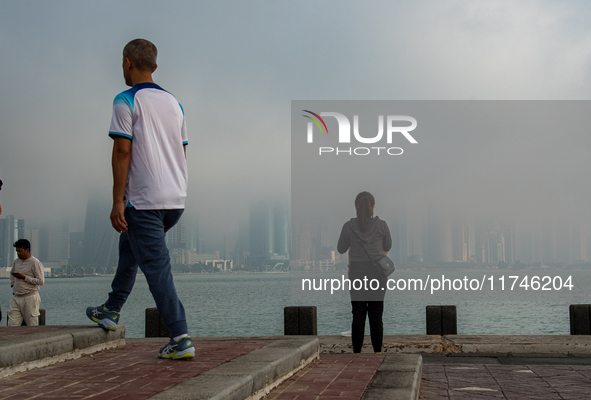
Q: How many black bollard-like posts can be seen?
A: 5